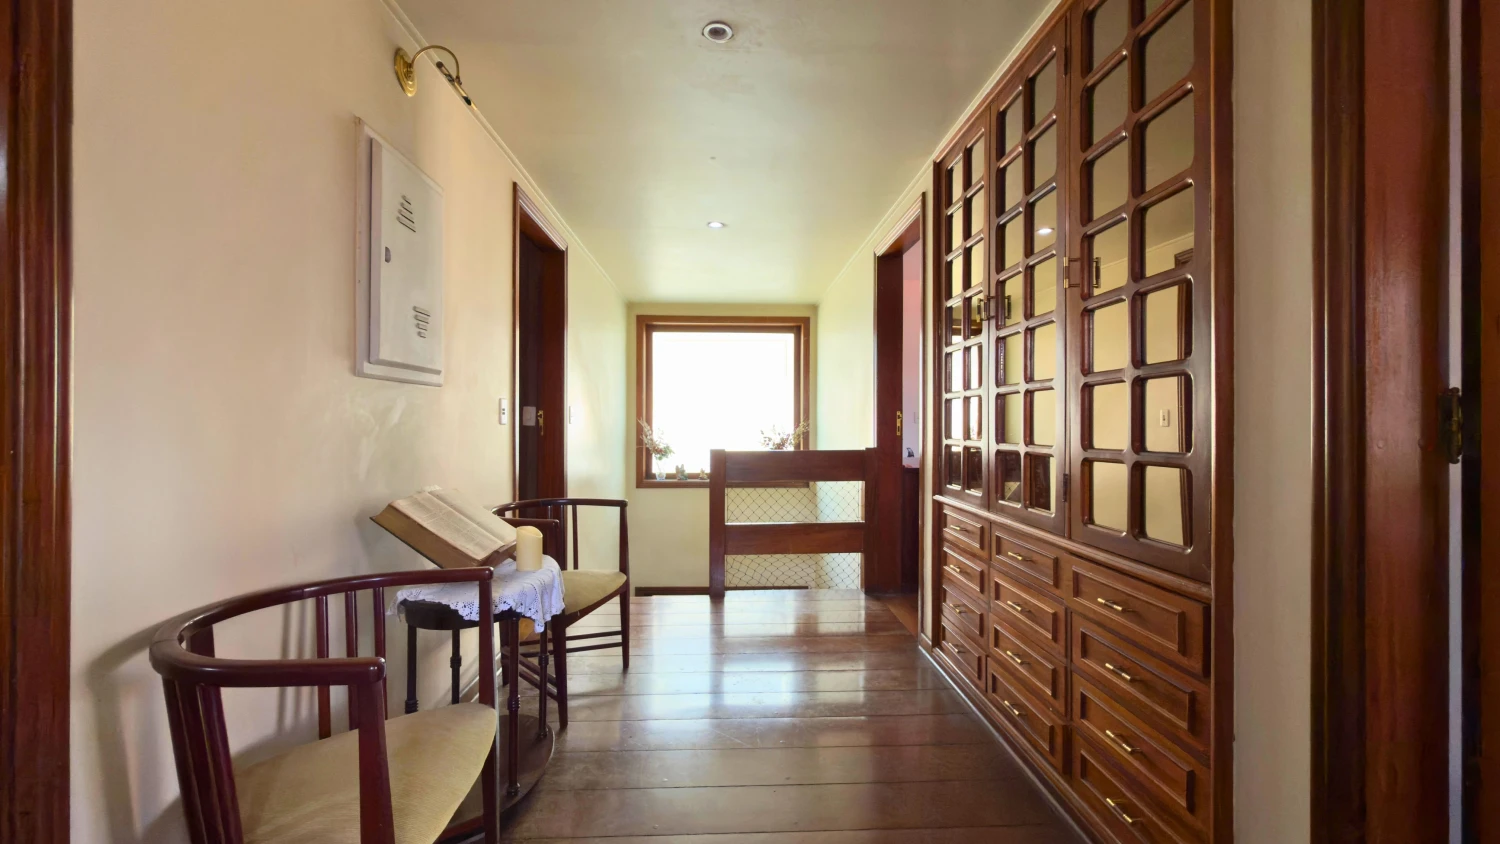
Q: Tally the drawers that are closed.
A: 12